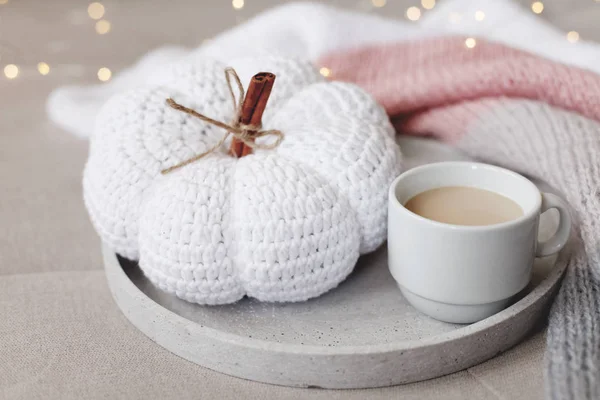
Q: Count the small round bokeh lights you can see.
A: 14